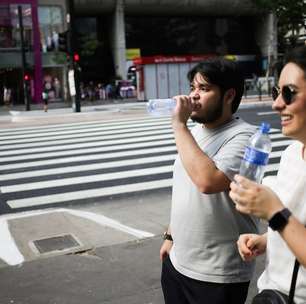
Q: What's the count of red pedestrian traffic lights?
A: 2